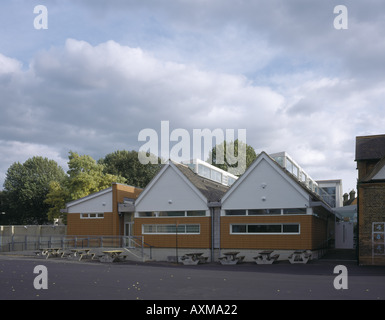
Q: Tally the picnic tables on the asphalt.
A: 7